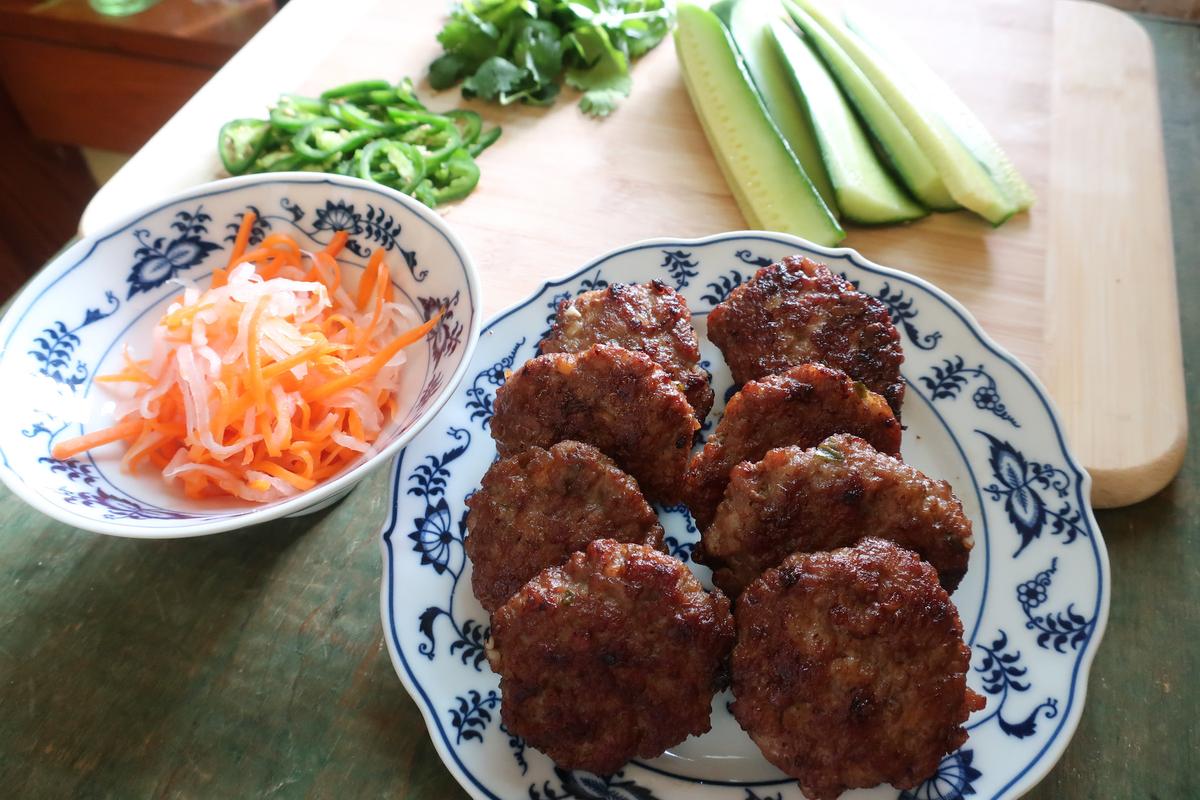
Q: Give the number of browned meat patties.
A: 8